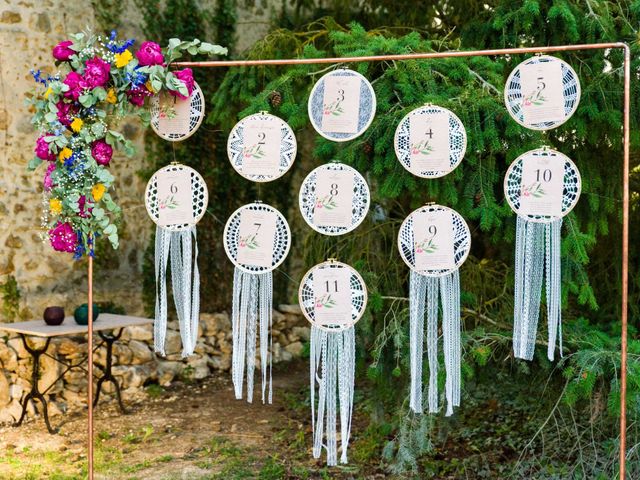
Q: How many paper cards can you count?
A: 11